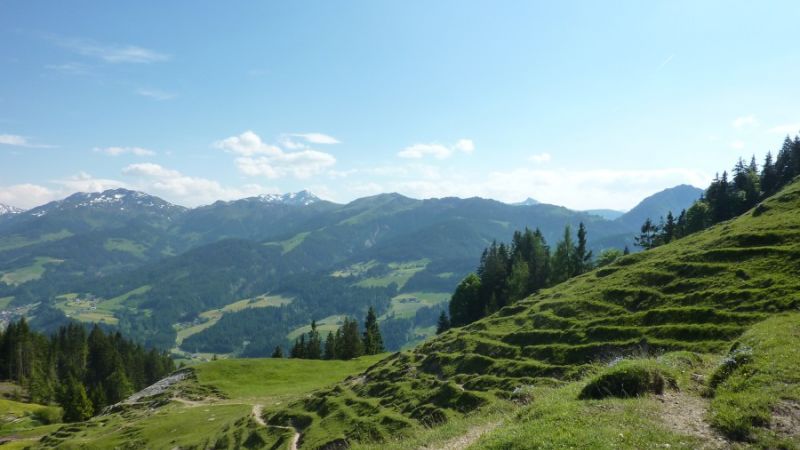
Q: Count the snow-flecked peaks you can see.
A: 3